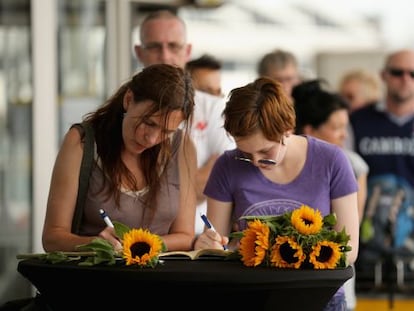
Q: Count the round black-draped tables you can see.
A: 1